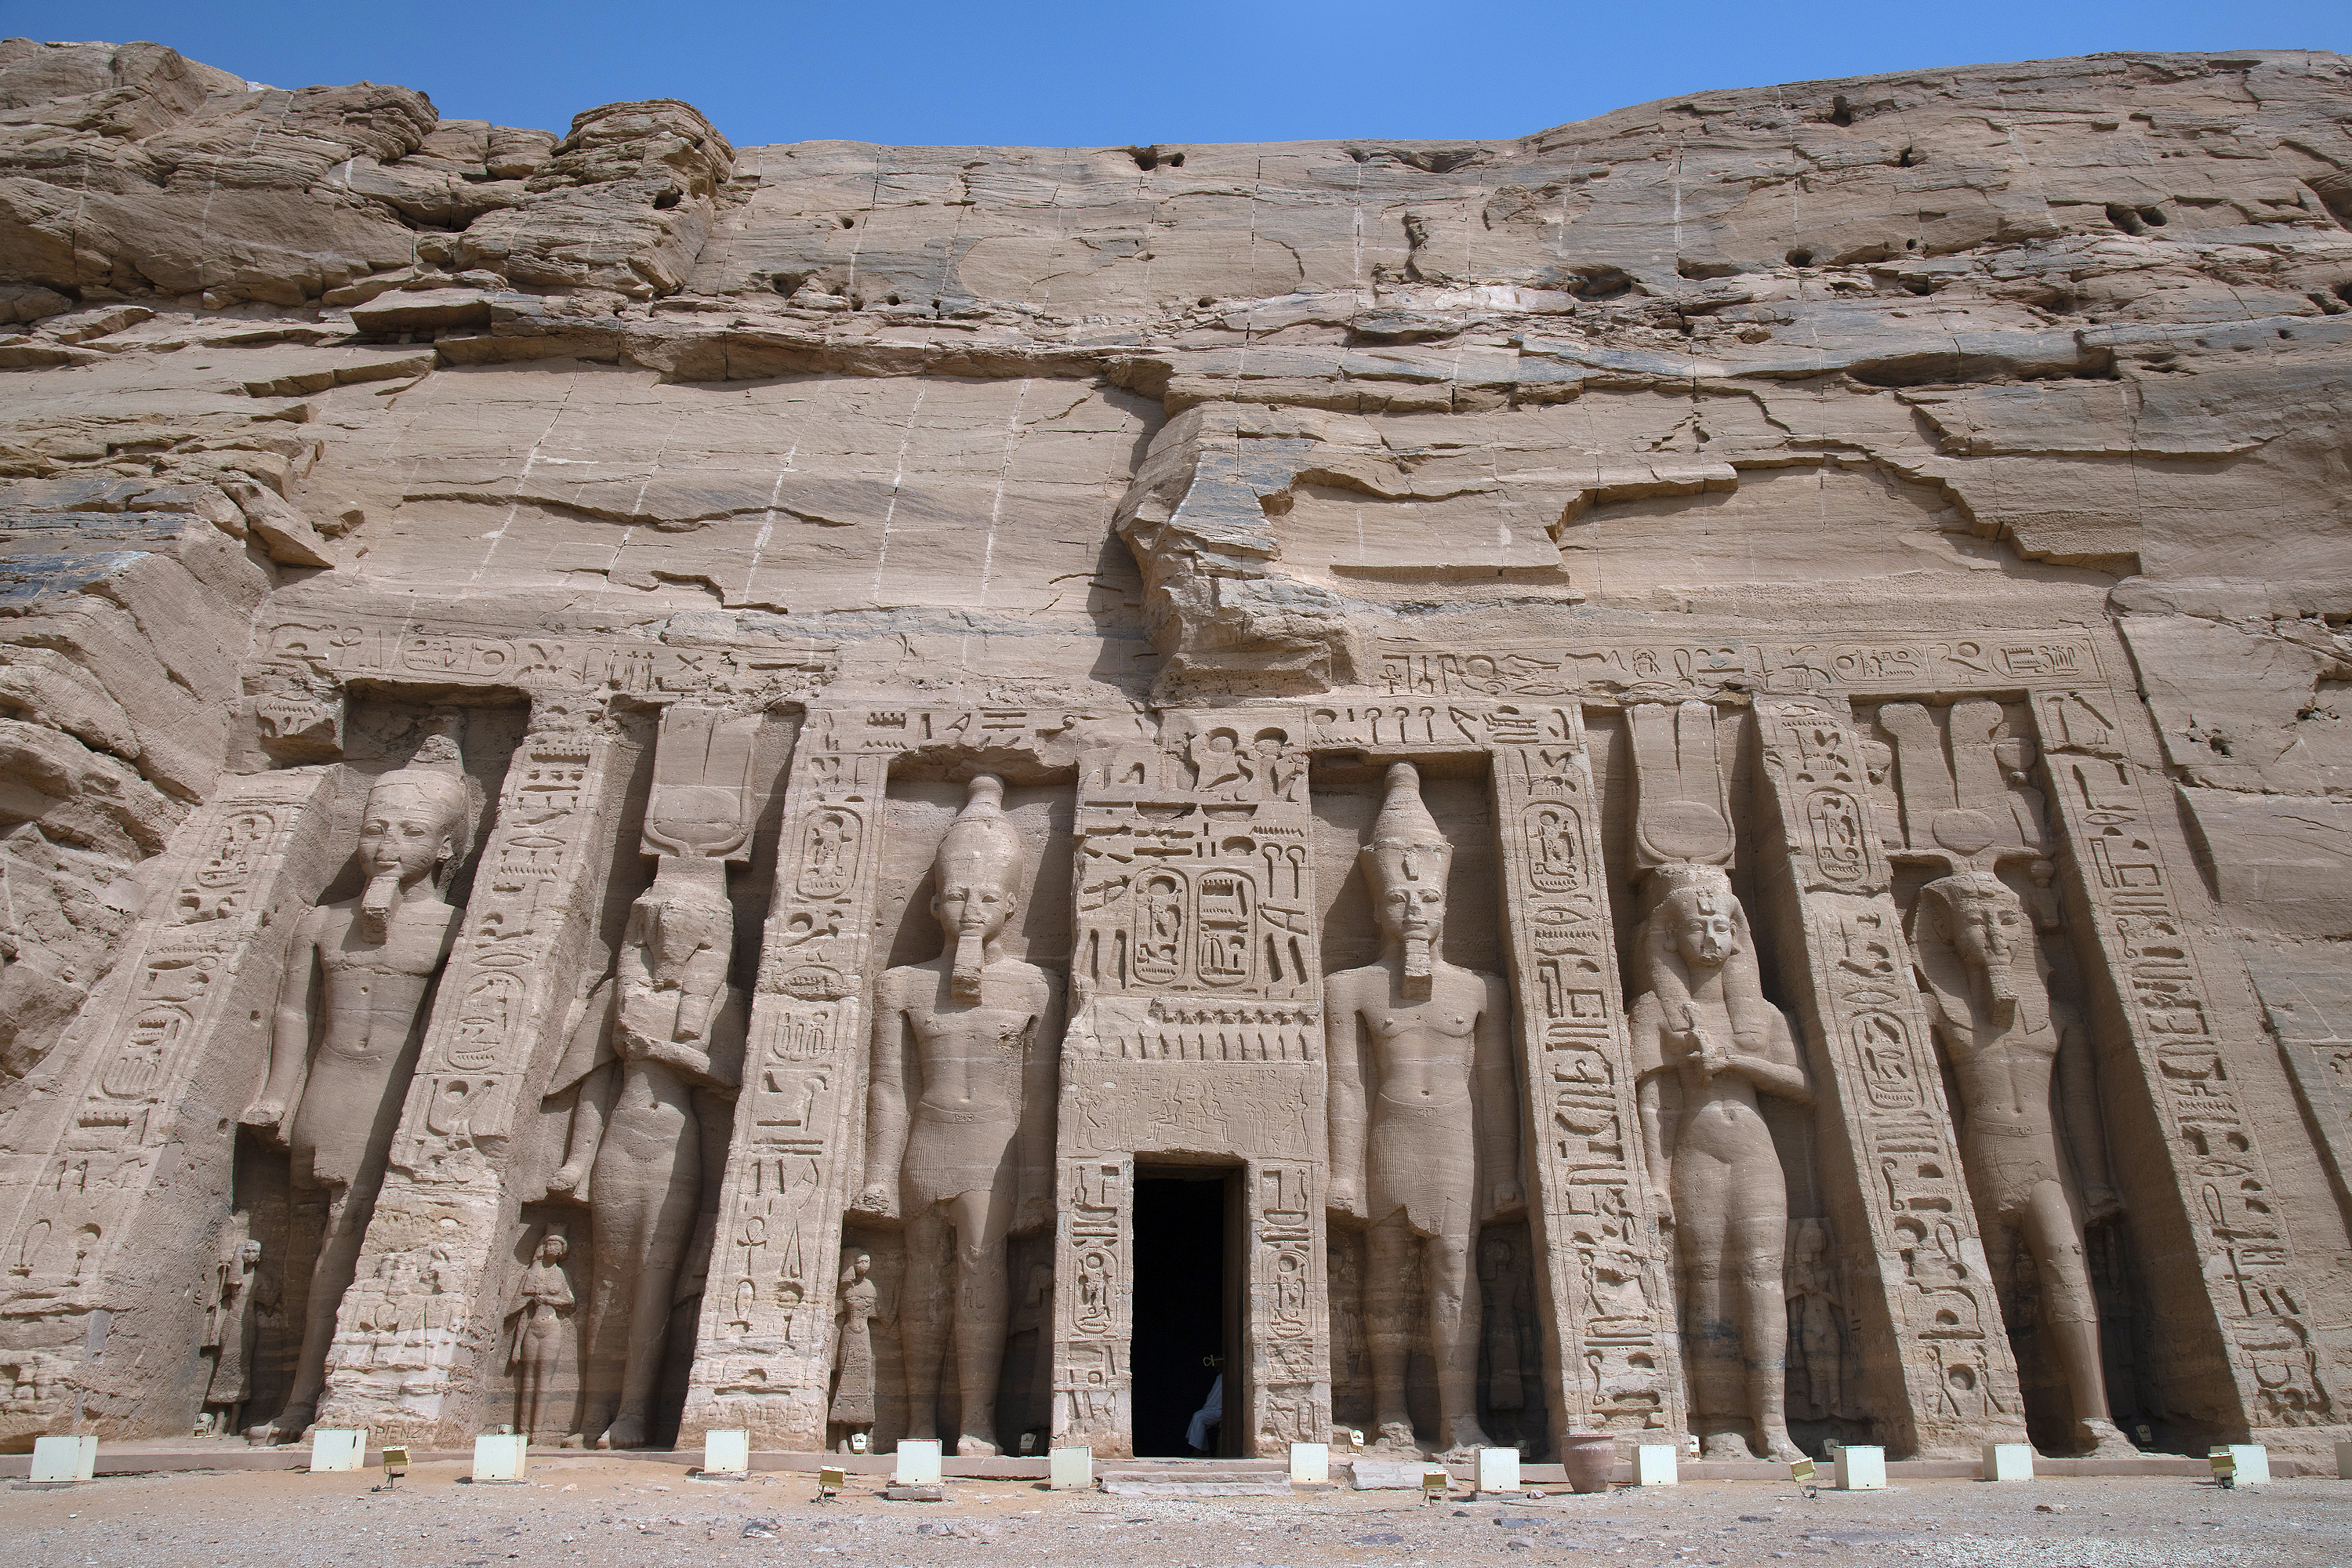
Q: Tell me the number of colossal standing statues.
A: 6